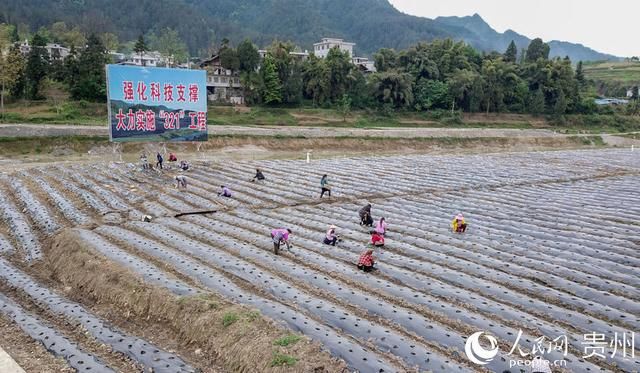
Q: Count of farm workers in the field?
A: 15